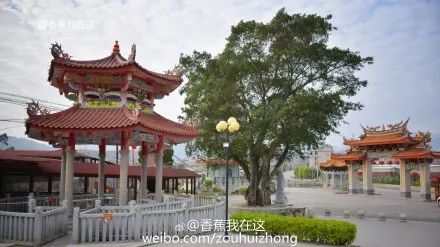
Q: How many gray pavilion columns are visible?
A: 6